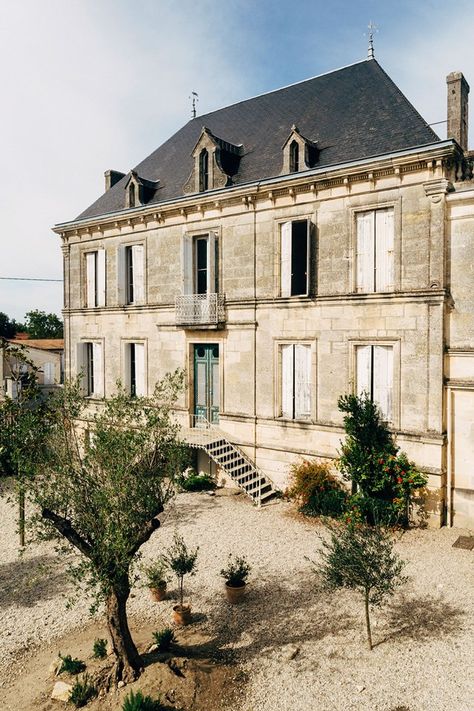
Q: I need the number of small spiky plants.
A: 5